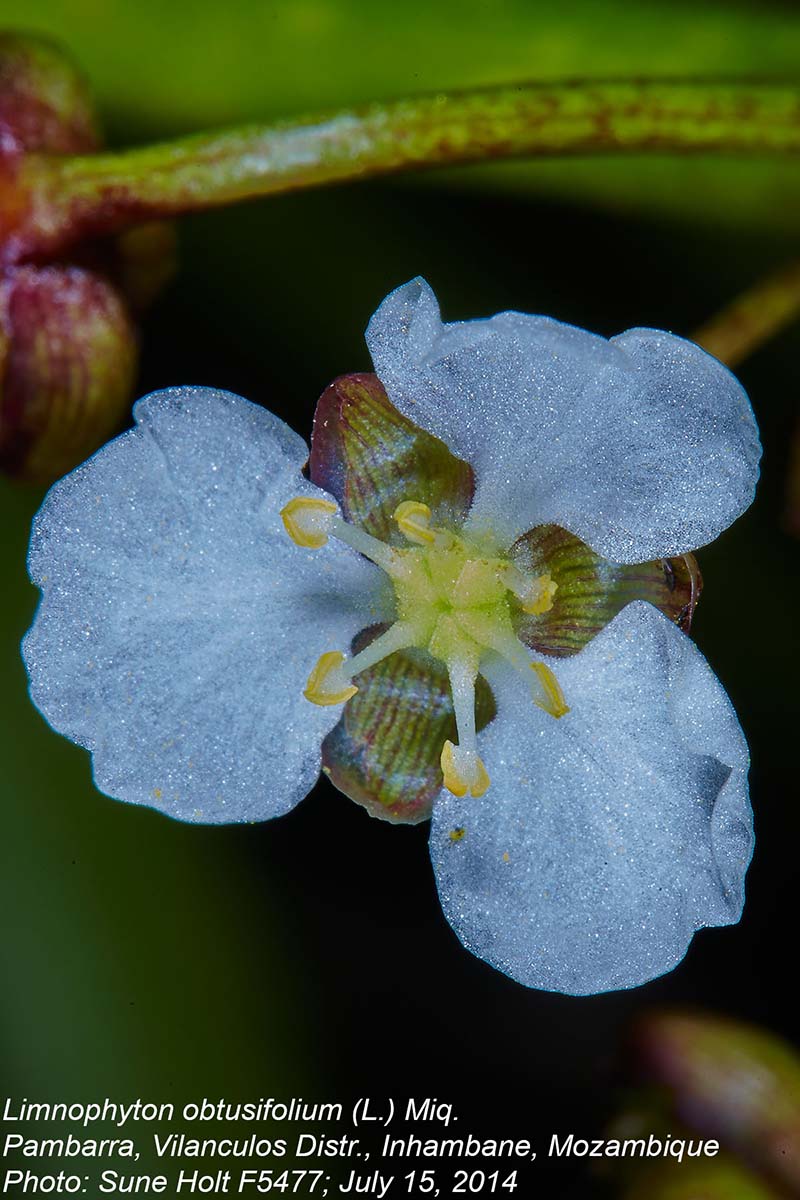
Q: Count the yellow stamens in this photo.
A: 6